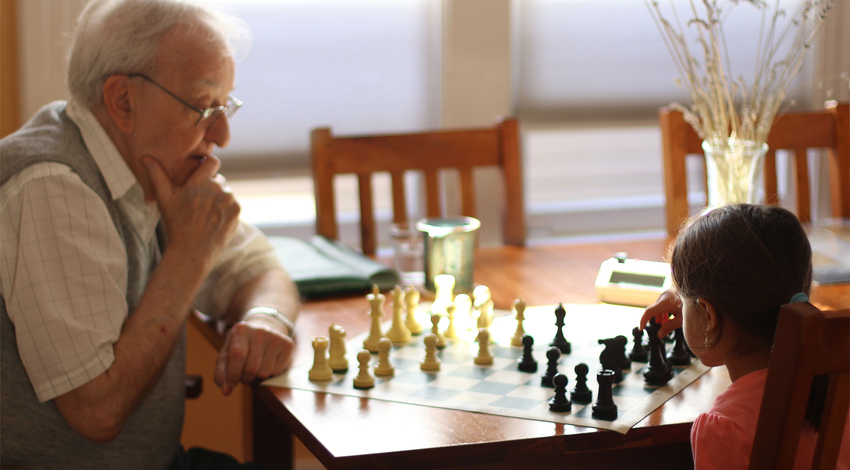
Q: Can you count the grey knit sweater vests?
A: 1